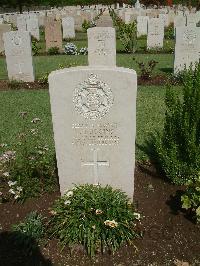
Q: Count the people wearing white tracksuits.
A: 0